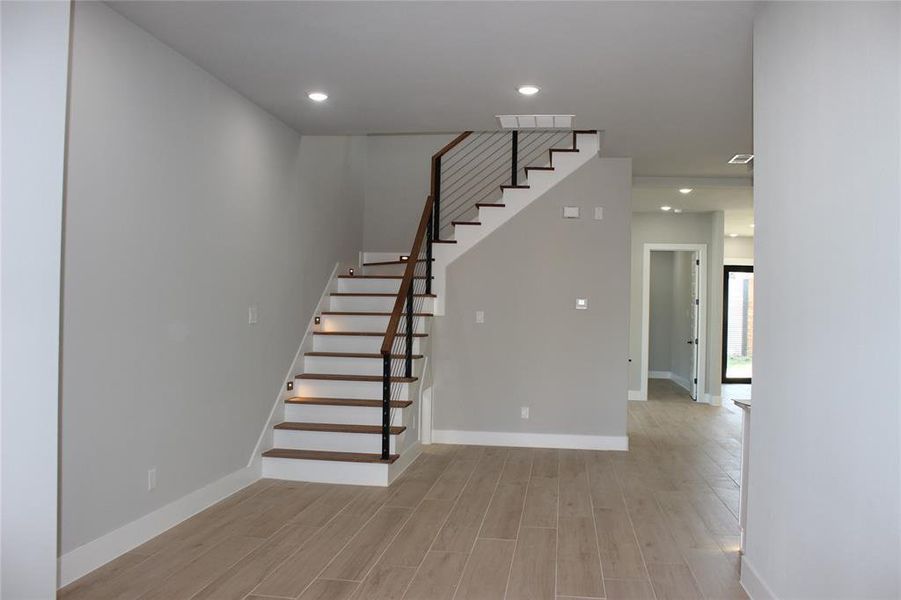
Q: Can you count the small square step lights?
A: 4